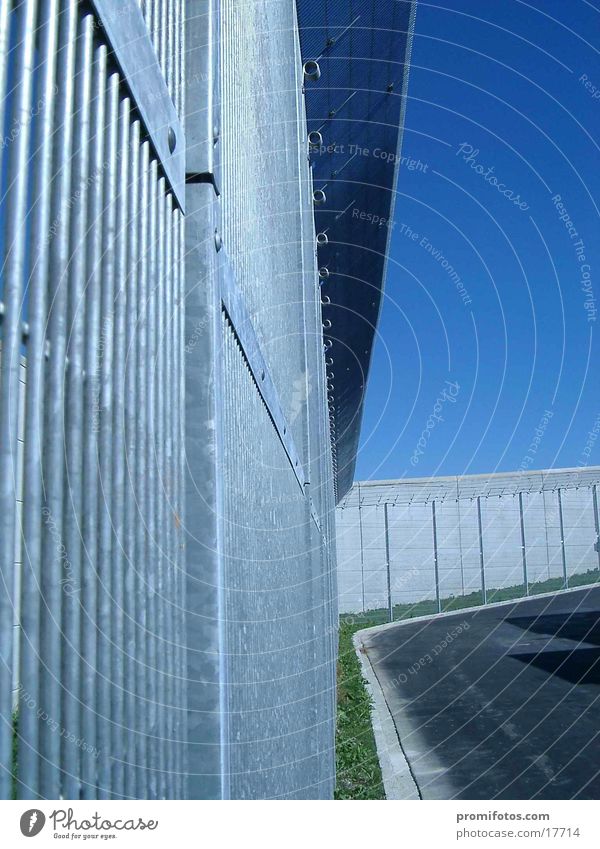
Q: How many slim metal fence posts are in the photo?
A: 6